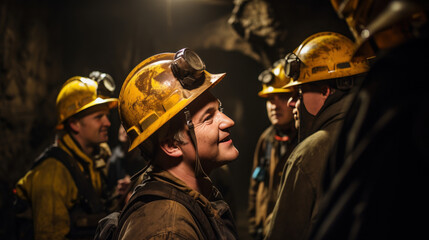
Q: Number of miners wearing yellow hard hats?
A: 4